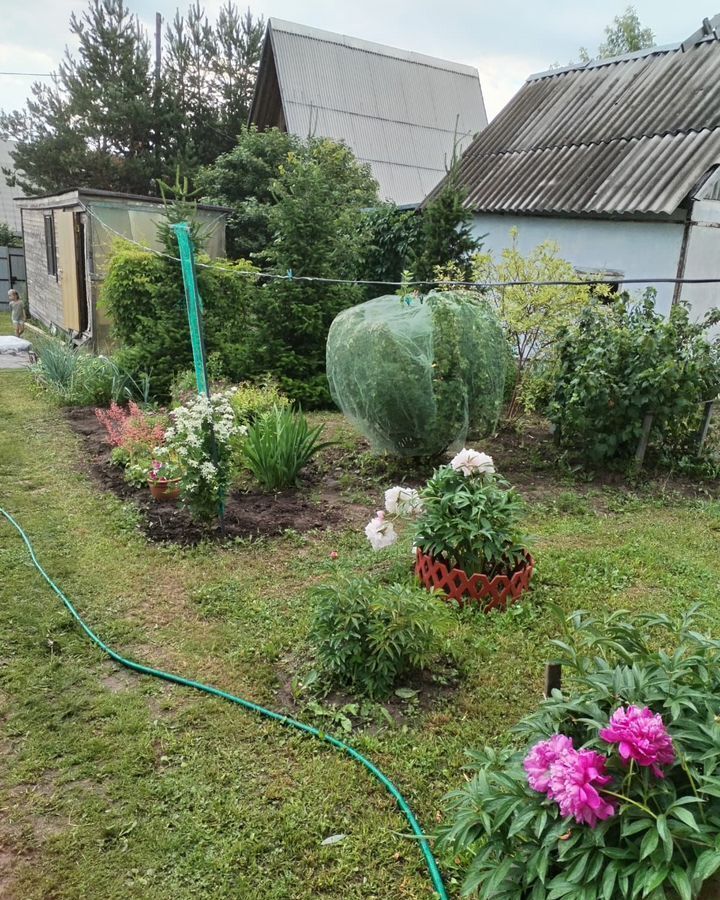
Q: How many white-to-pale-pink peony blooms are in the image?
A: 3